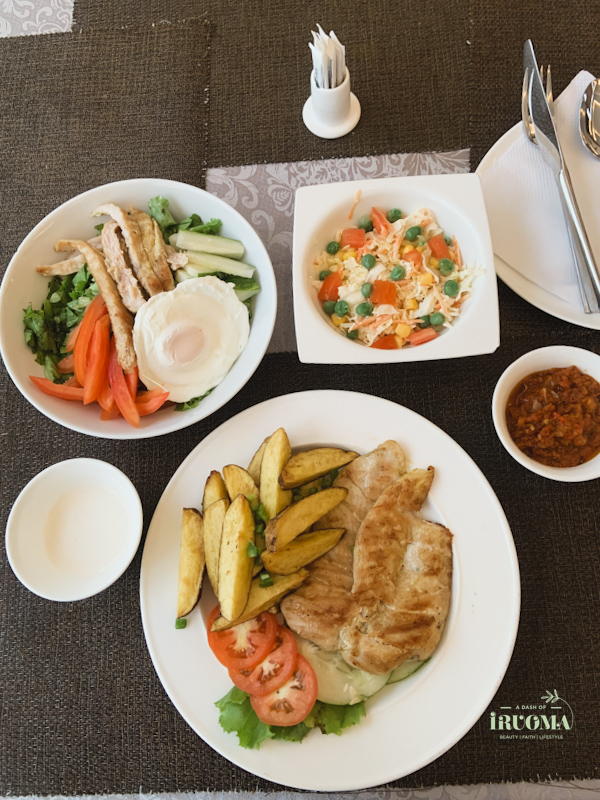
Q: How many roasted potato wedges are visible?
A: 11